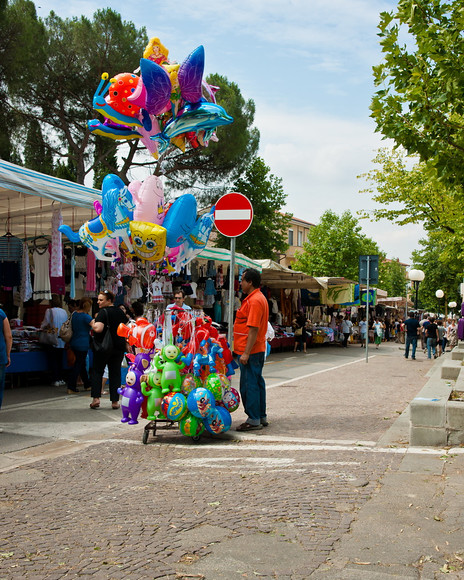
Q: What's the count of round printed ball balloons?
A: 7